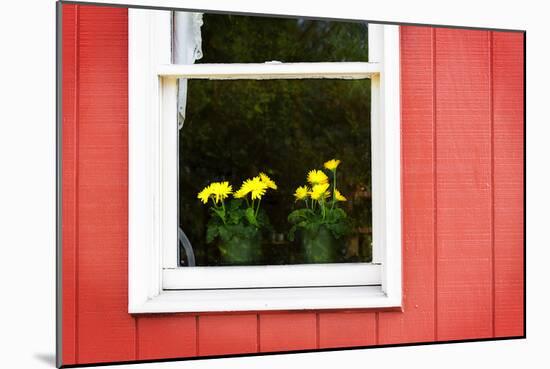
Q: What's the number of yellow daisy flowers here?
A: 10